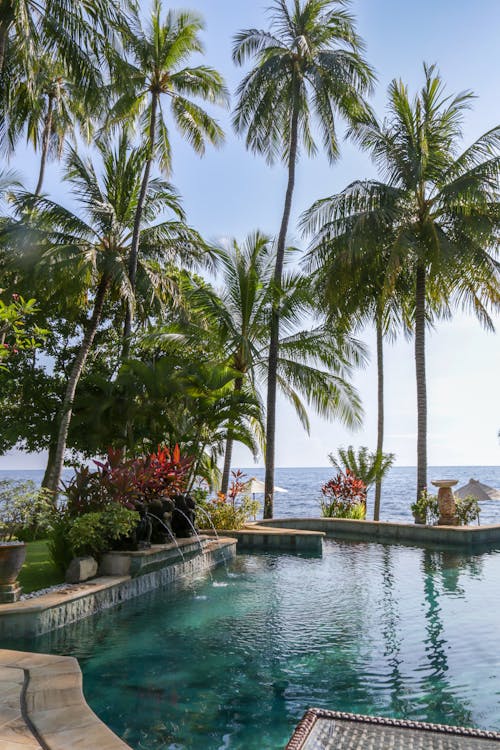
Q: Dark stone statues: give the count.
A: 3